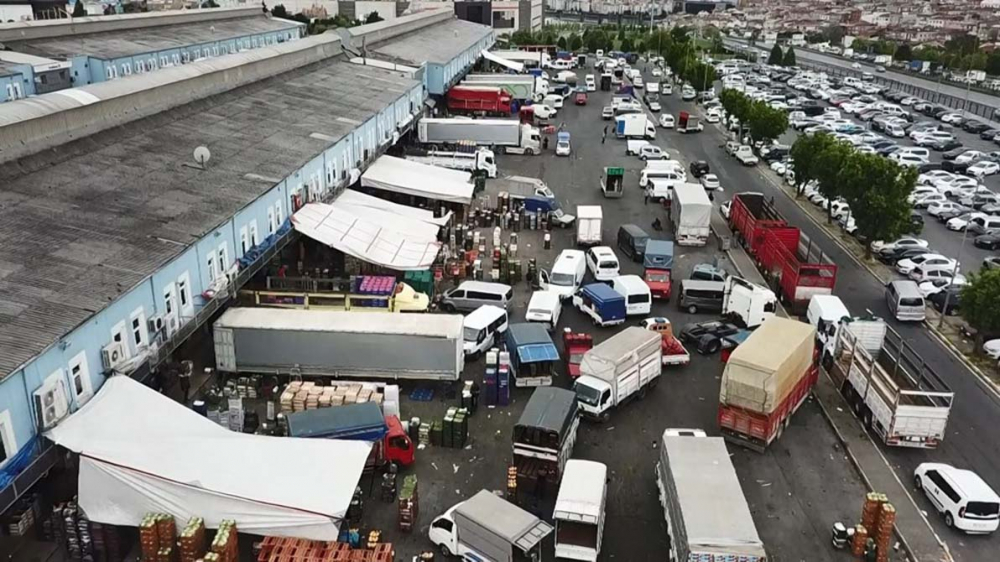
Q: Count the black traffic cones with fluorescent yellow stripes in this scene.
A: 0